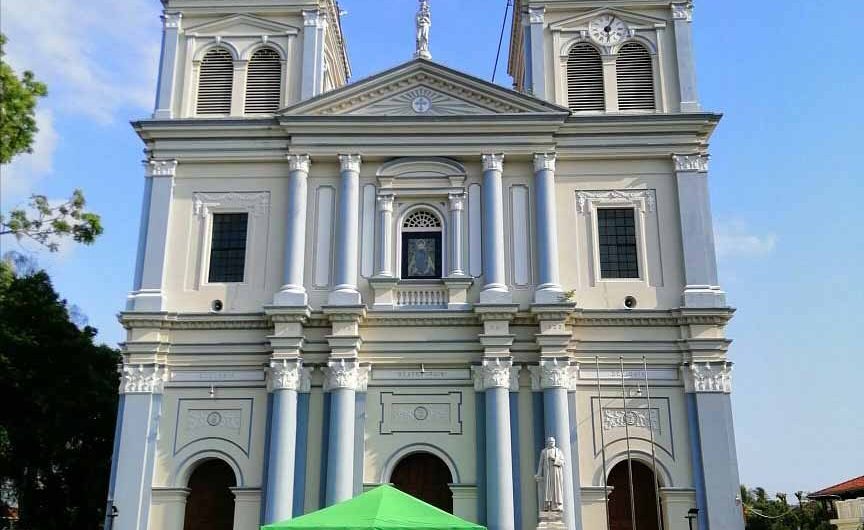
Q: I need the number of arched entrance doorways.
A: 3